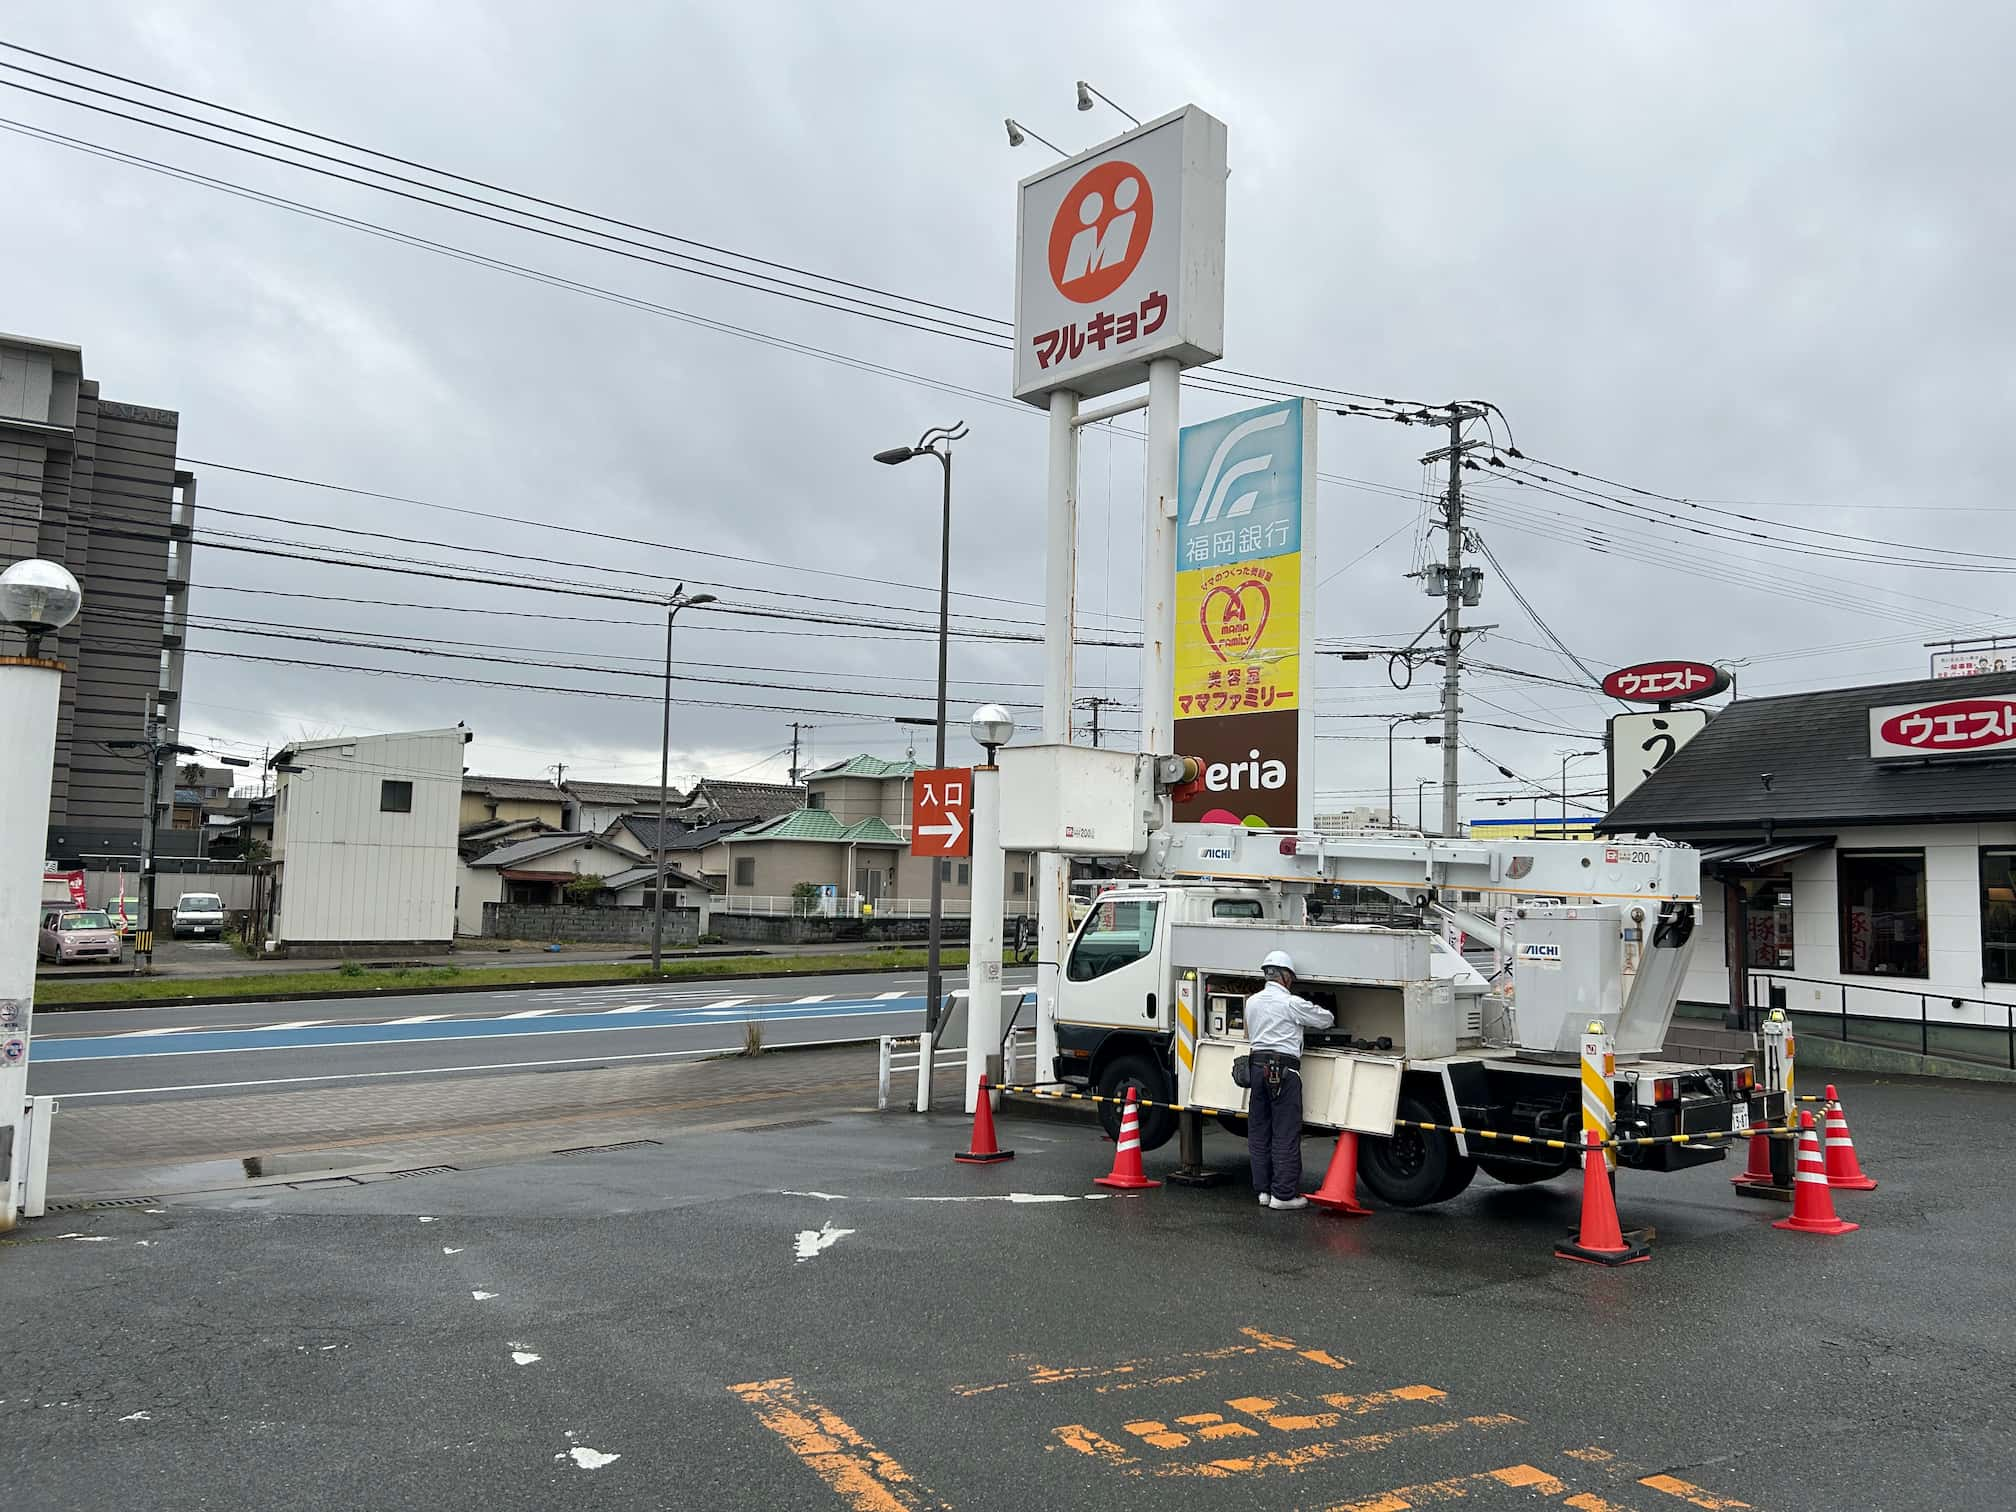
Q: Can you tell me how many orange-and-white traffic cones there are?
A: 3